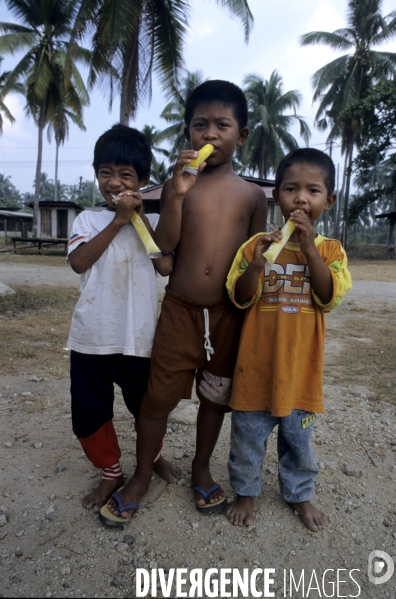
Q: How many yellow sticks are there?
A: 3